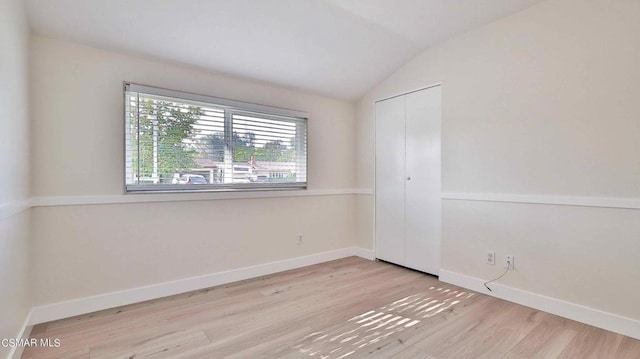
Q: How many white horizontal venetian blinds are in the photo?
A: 1